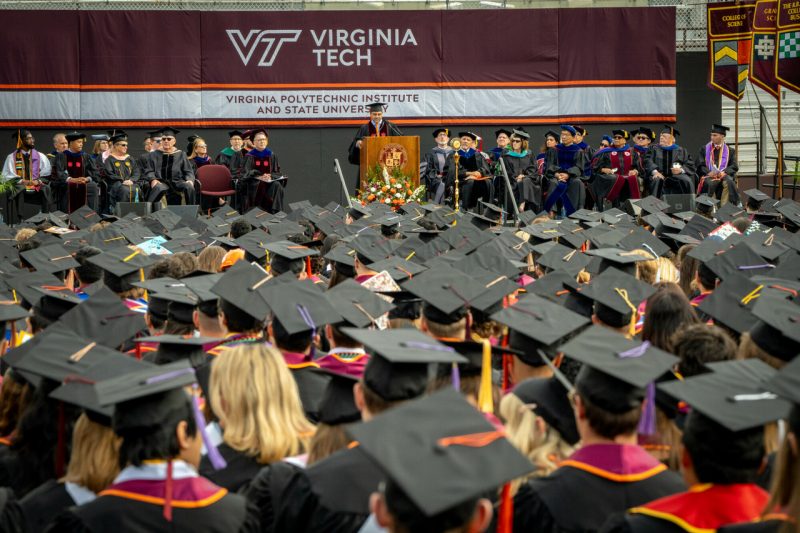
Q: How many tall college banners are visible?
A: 3